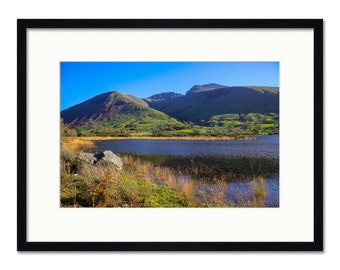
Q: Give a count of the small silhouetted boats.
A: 0